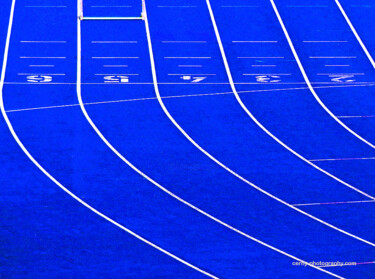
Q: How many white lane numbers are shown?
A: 5